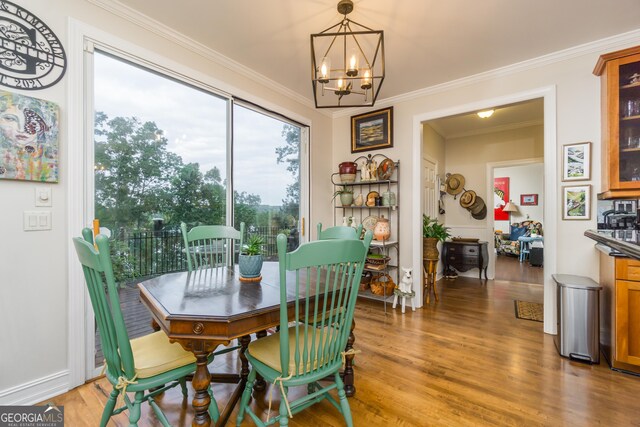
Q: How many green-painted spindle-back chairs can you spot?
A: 4